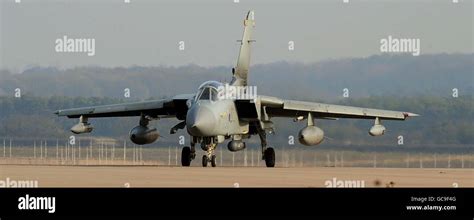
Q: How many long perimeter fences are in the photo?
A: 1